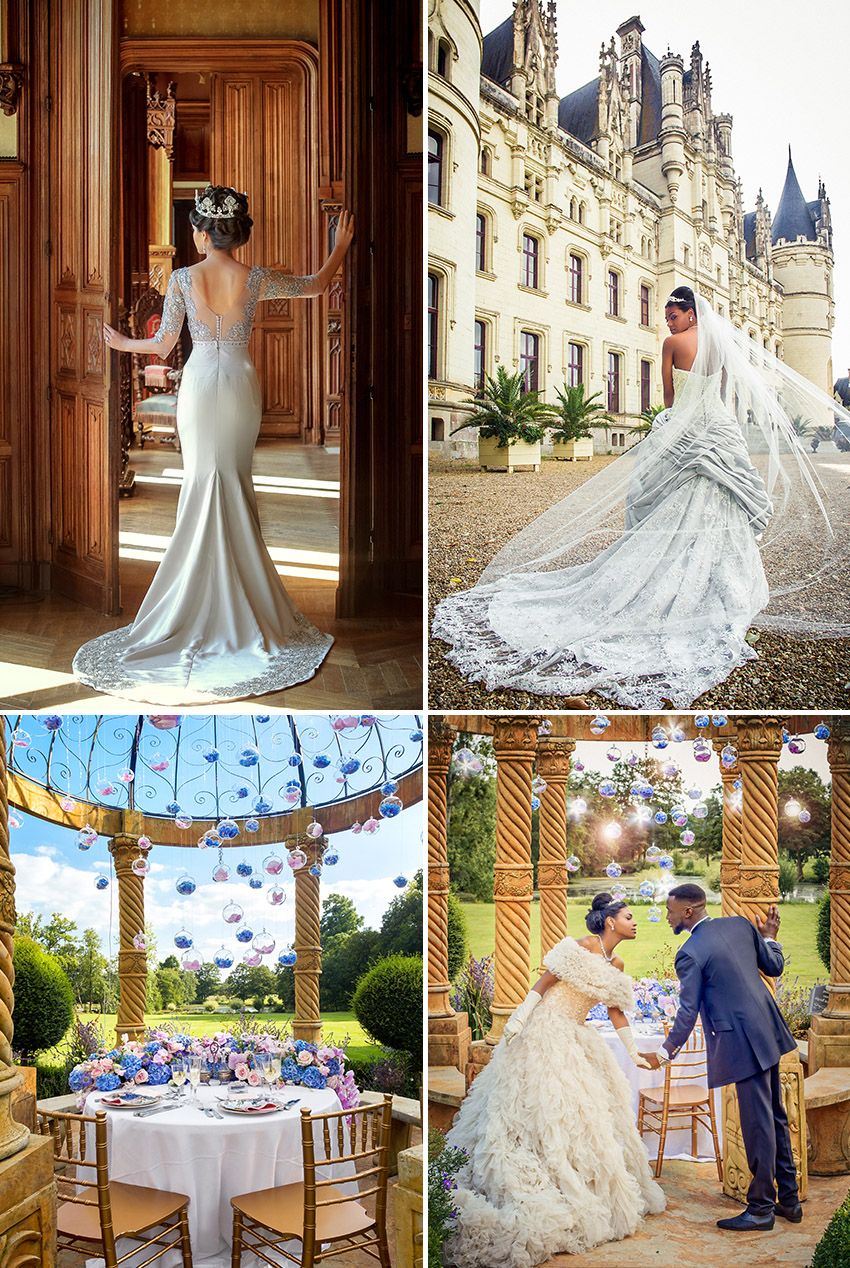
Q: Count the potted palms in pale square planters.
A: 2